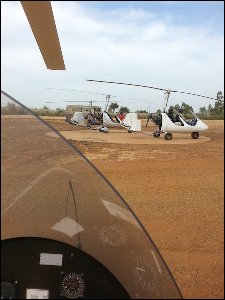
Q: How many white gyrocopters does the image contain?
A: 2